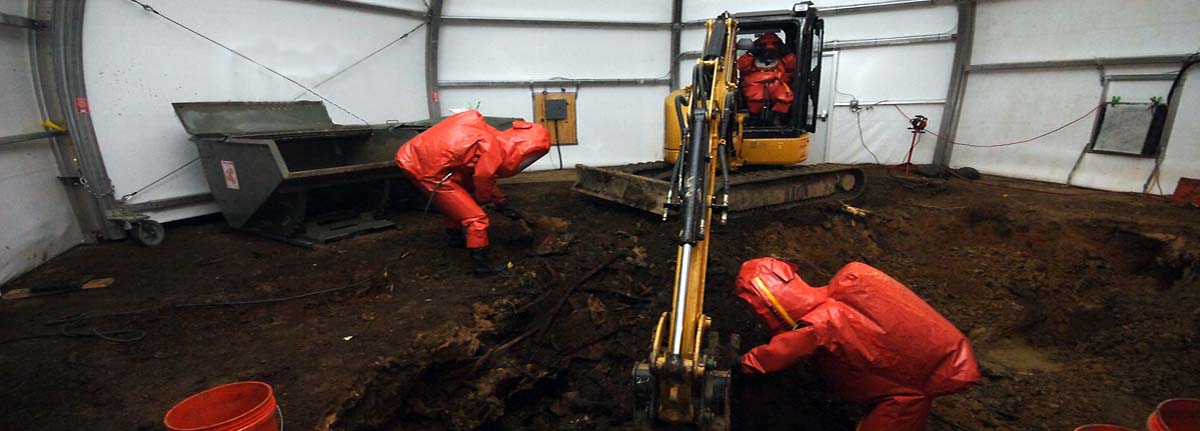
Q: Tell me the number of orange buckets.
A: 3